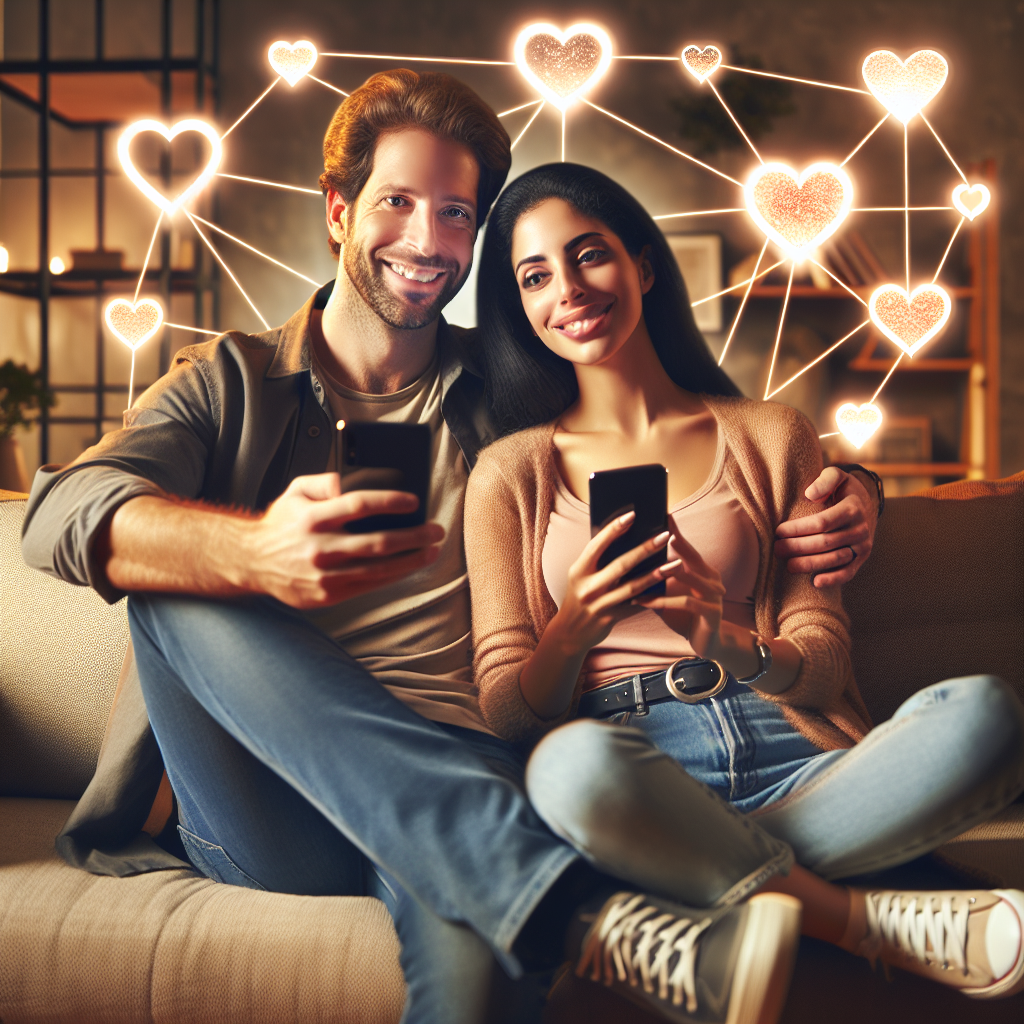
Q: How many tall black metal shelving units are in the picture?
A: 1